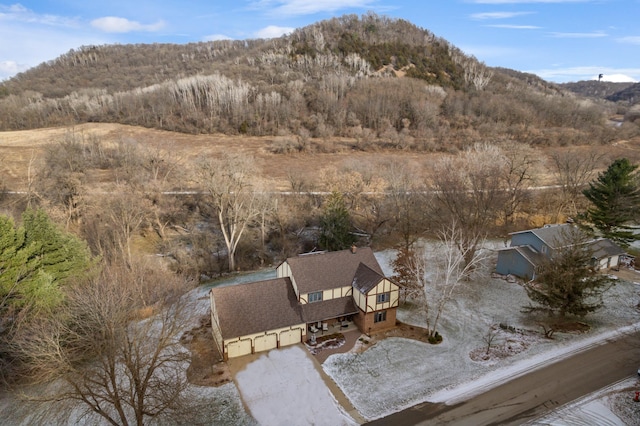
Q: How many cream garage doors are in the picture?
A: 3